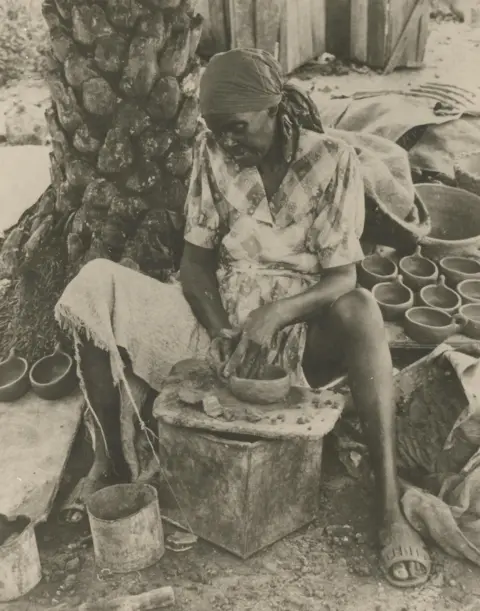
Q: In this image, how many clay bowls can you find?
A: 12